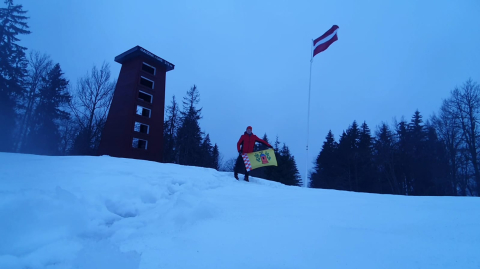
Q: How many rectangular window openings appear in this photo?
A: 6